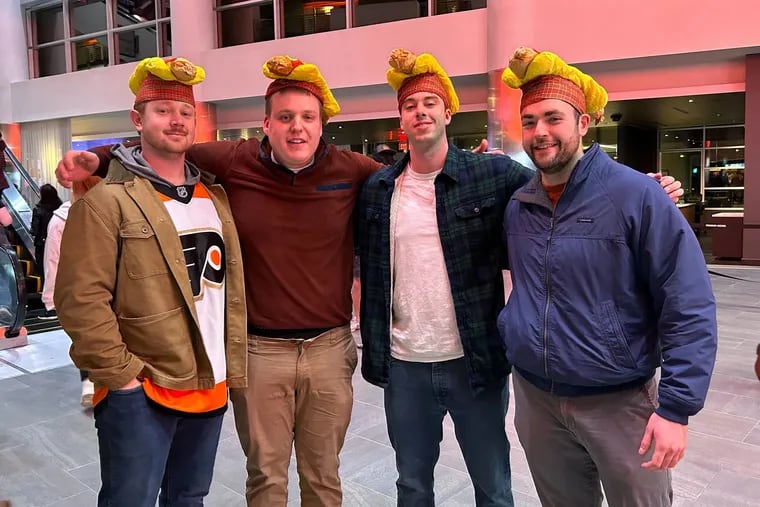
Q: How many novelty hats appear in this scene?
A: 4